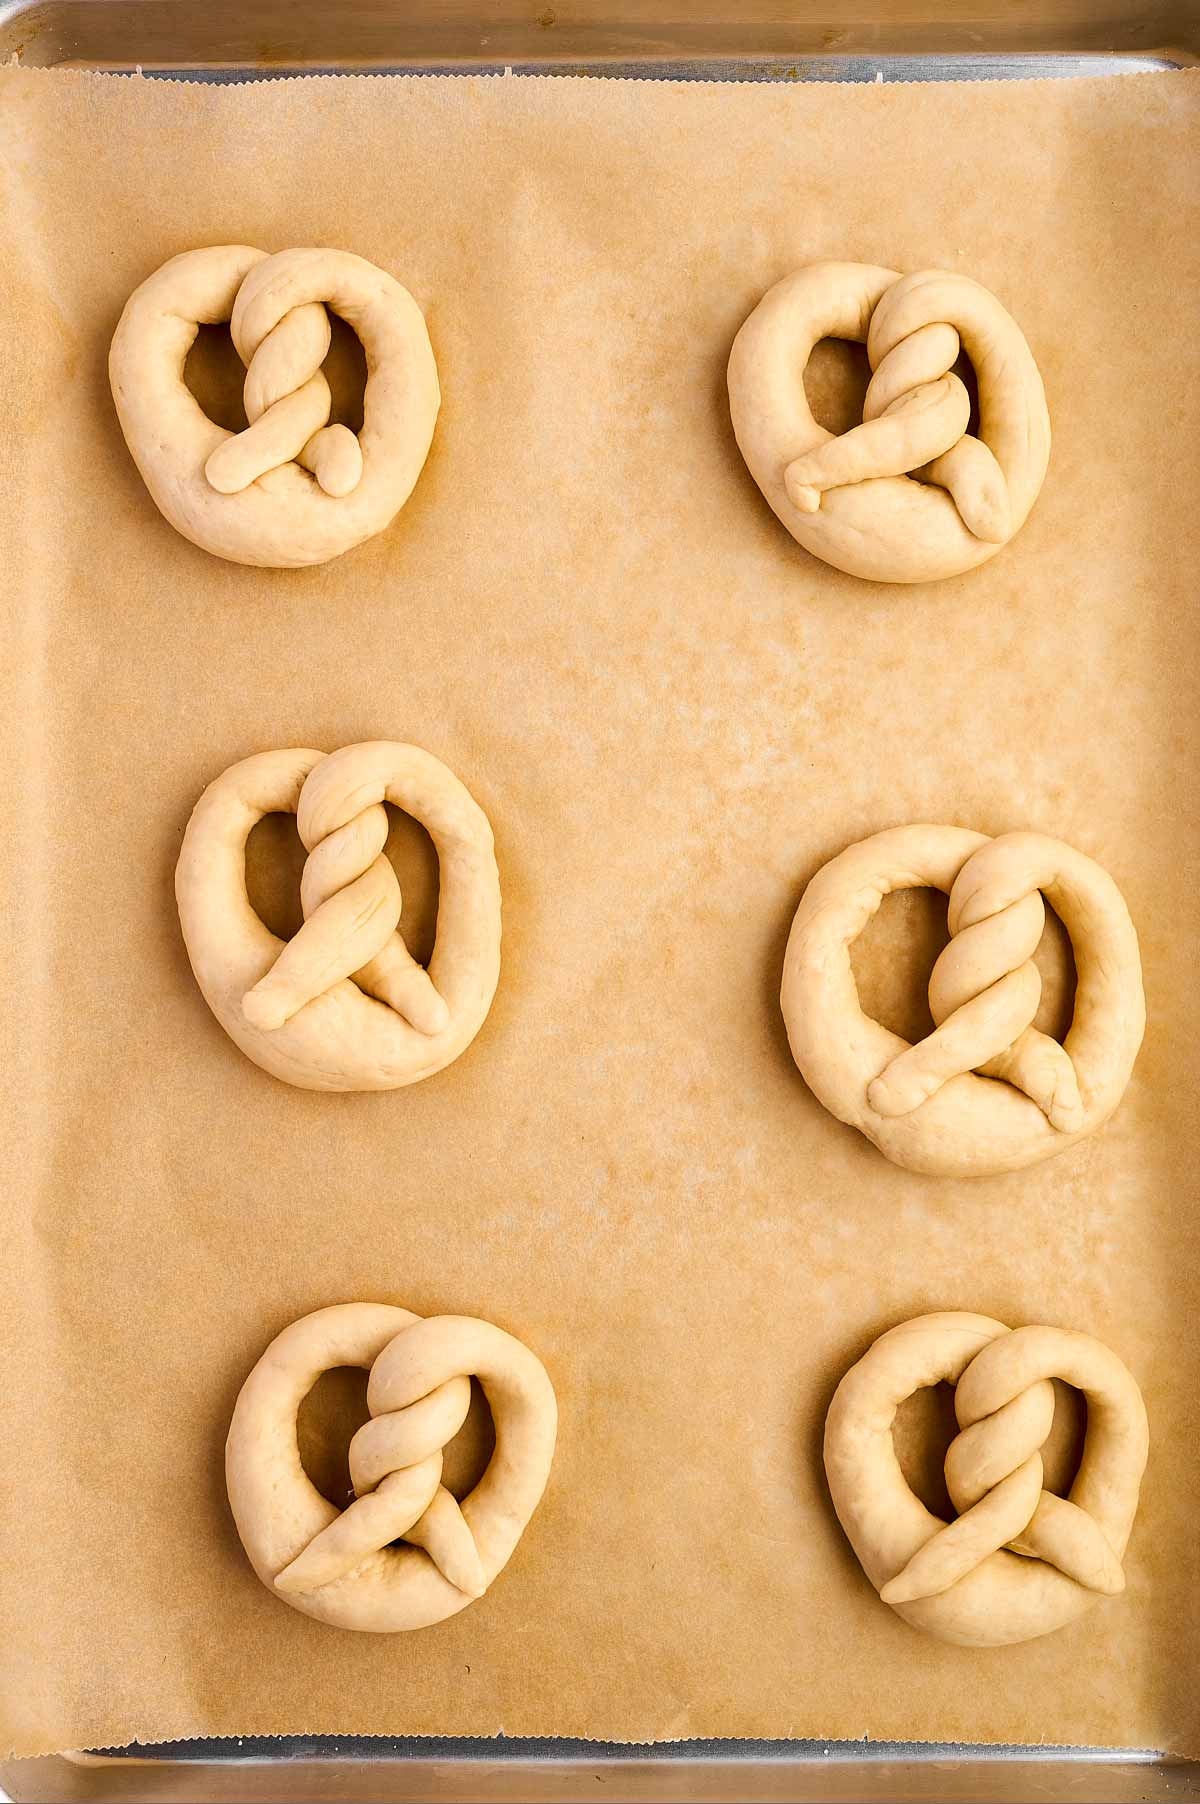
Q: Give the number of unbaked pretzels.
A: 6